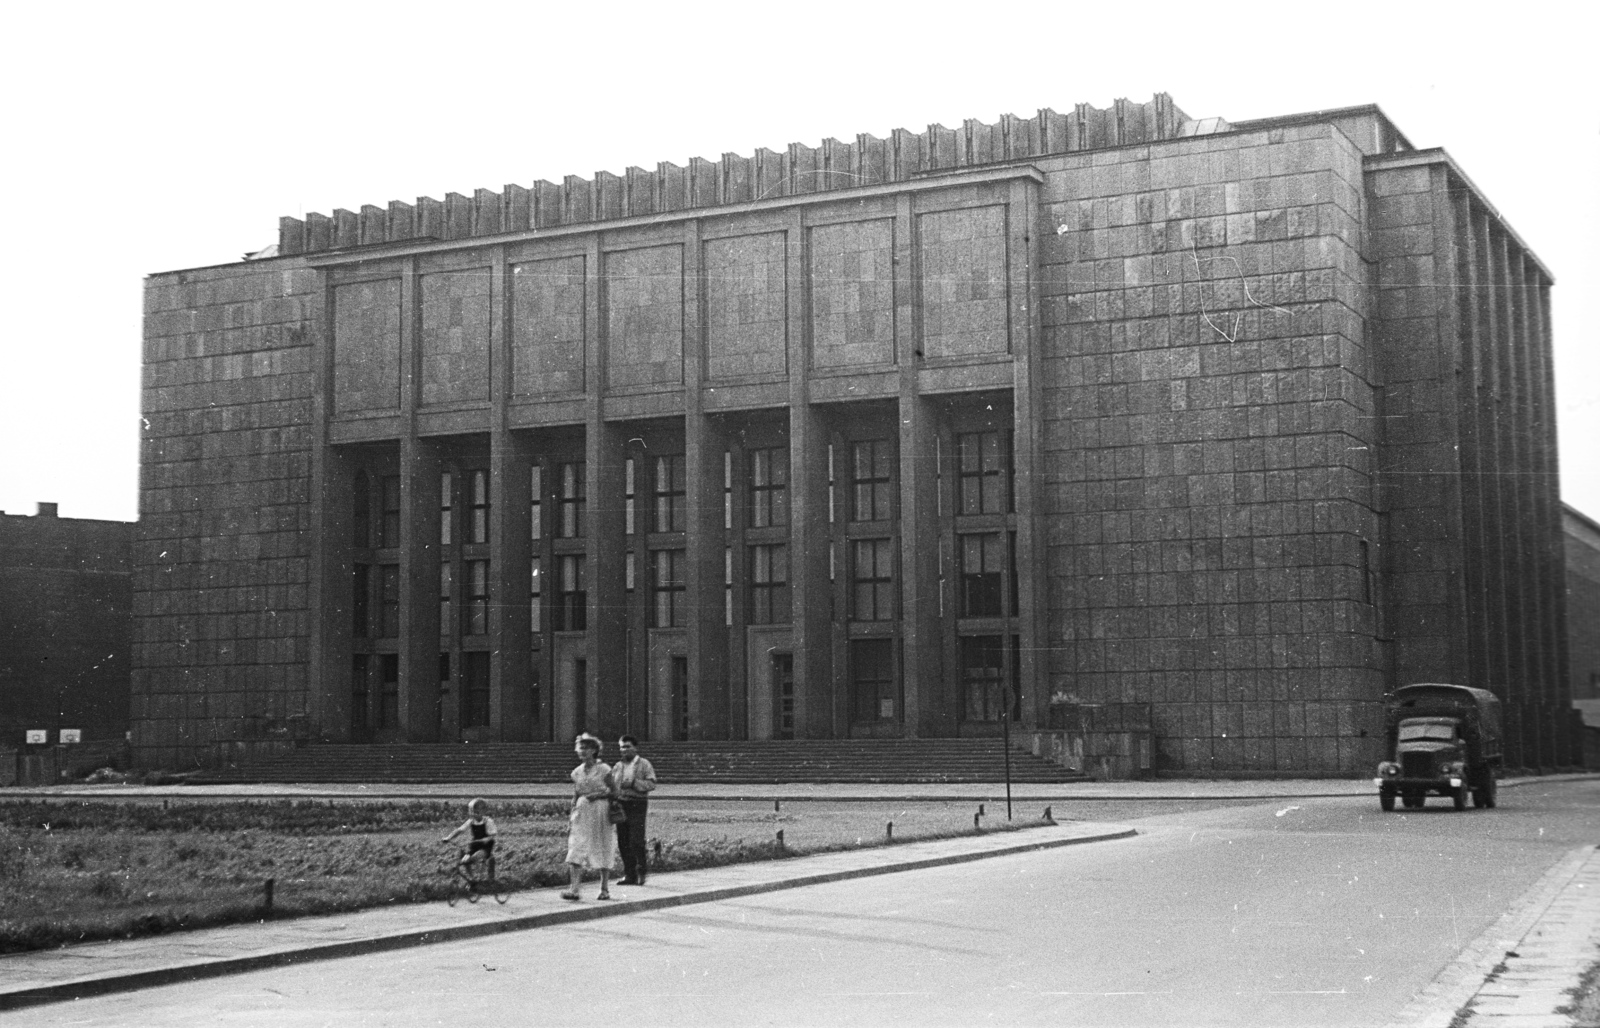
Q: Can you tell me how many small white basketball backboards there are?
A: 2